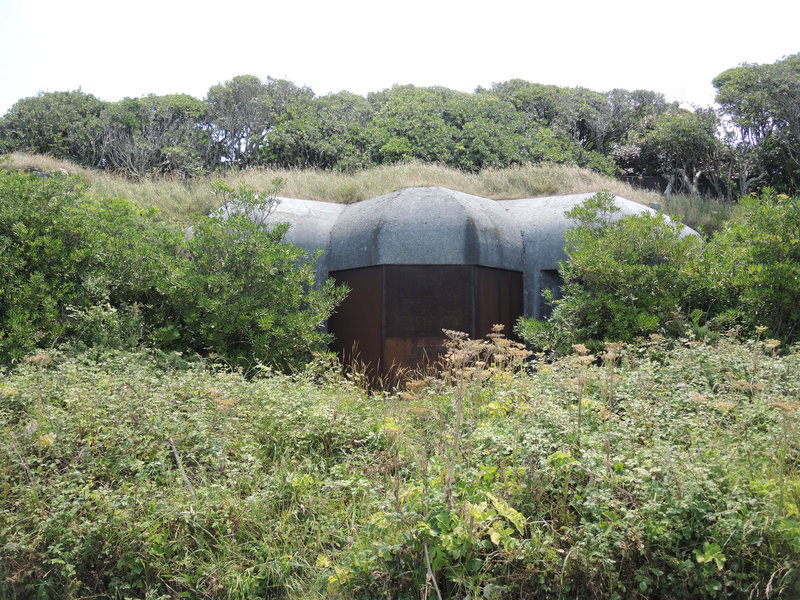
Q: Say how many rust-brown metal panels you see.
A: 3